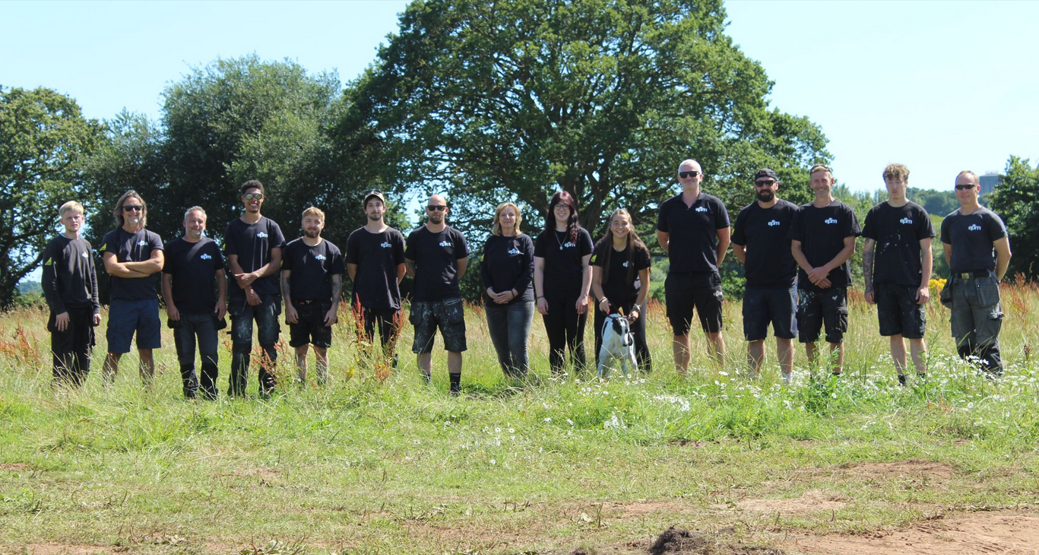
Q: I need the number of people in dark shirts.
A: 15